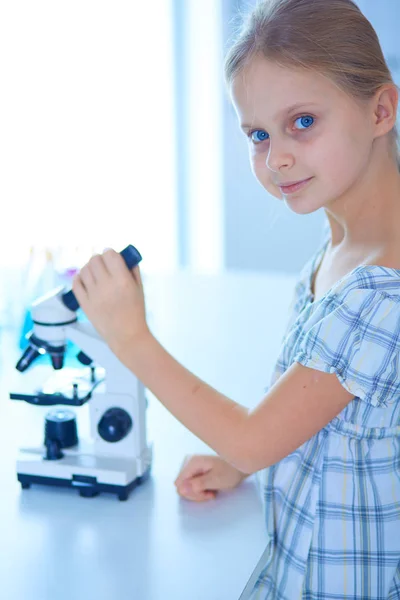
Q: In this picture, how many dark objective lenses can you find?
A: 2